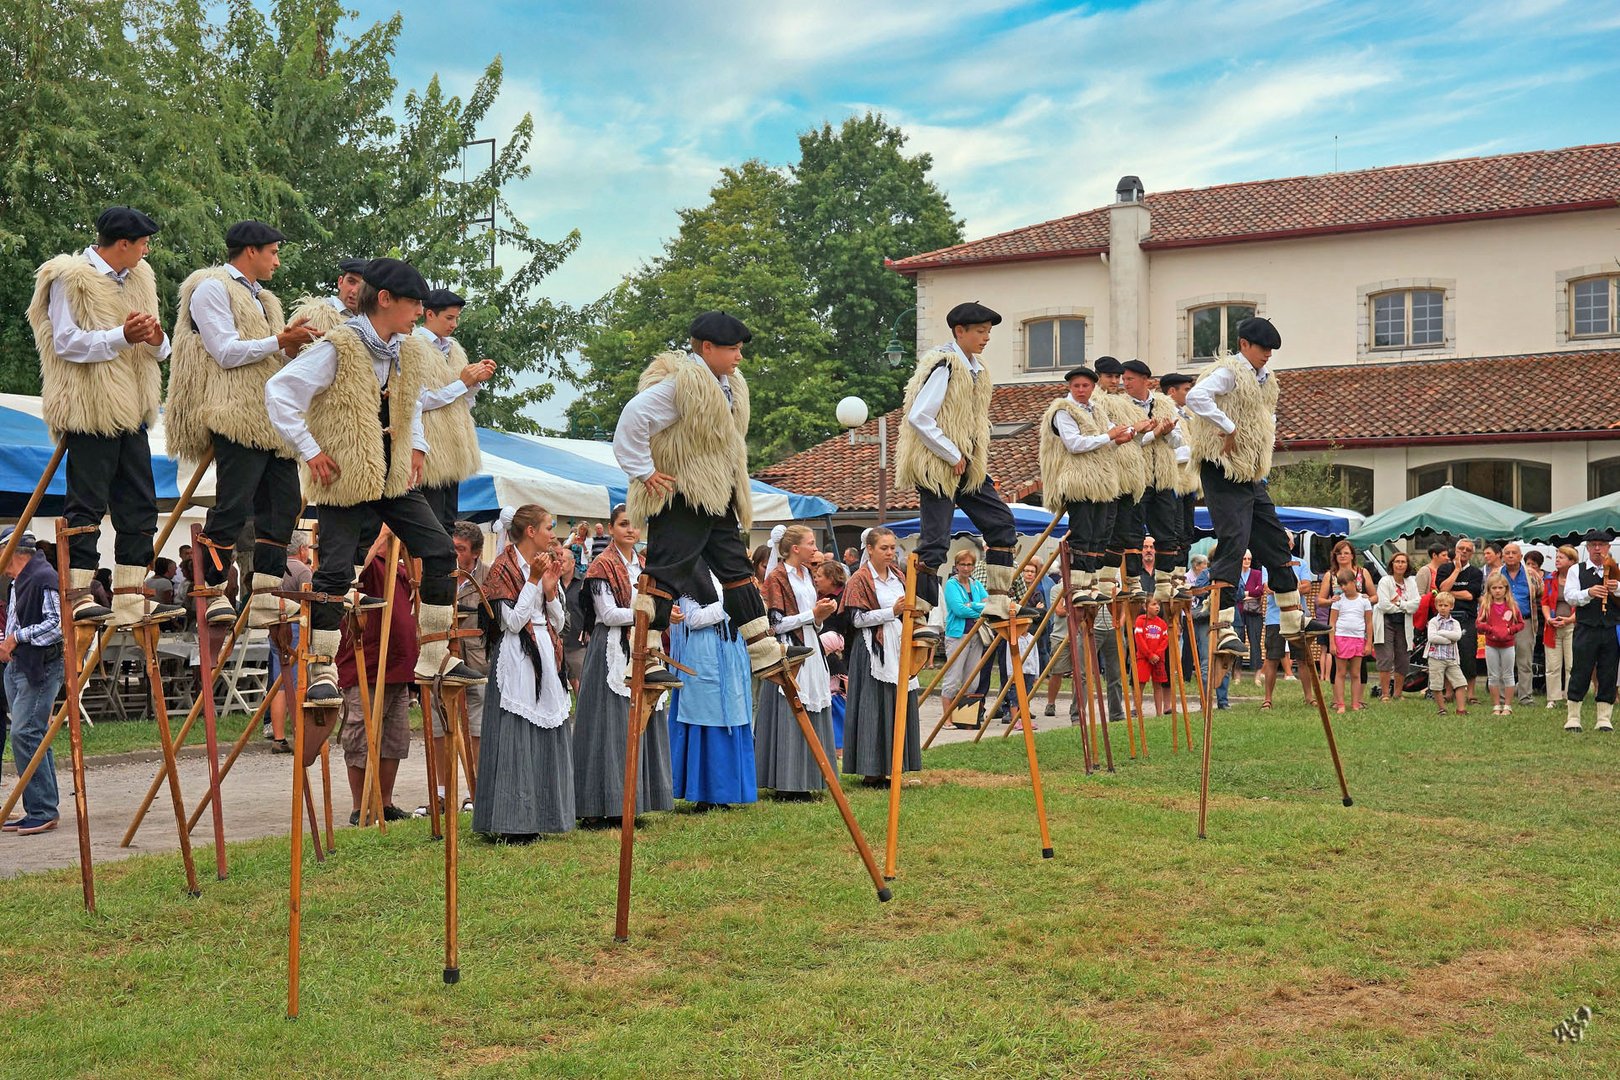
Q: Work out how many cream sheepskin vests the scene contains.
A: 12